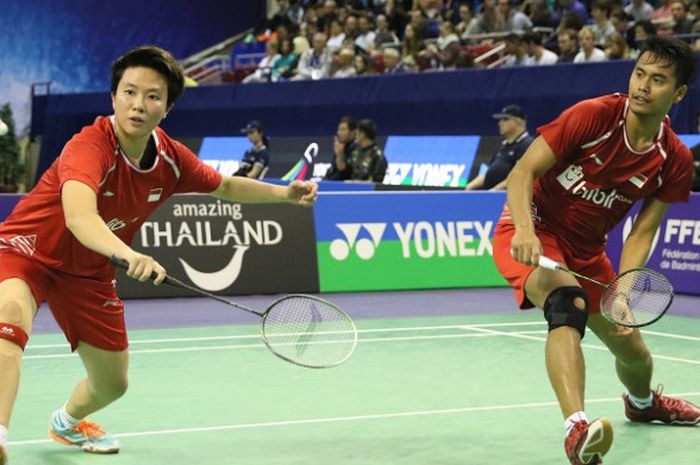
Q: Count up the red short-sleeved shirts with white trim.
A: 2